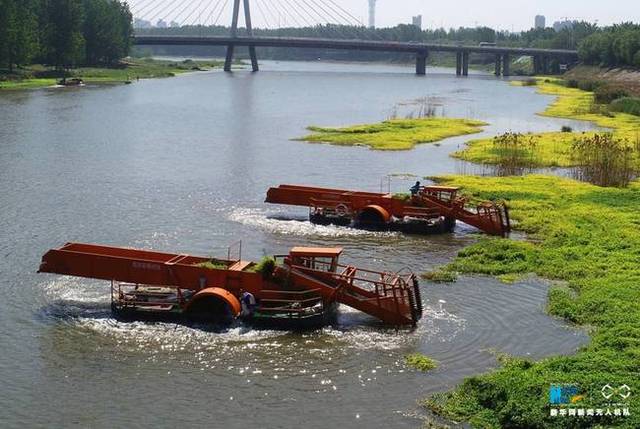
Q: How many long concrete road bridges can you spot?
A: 1